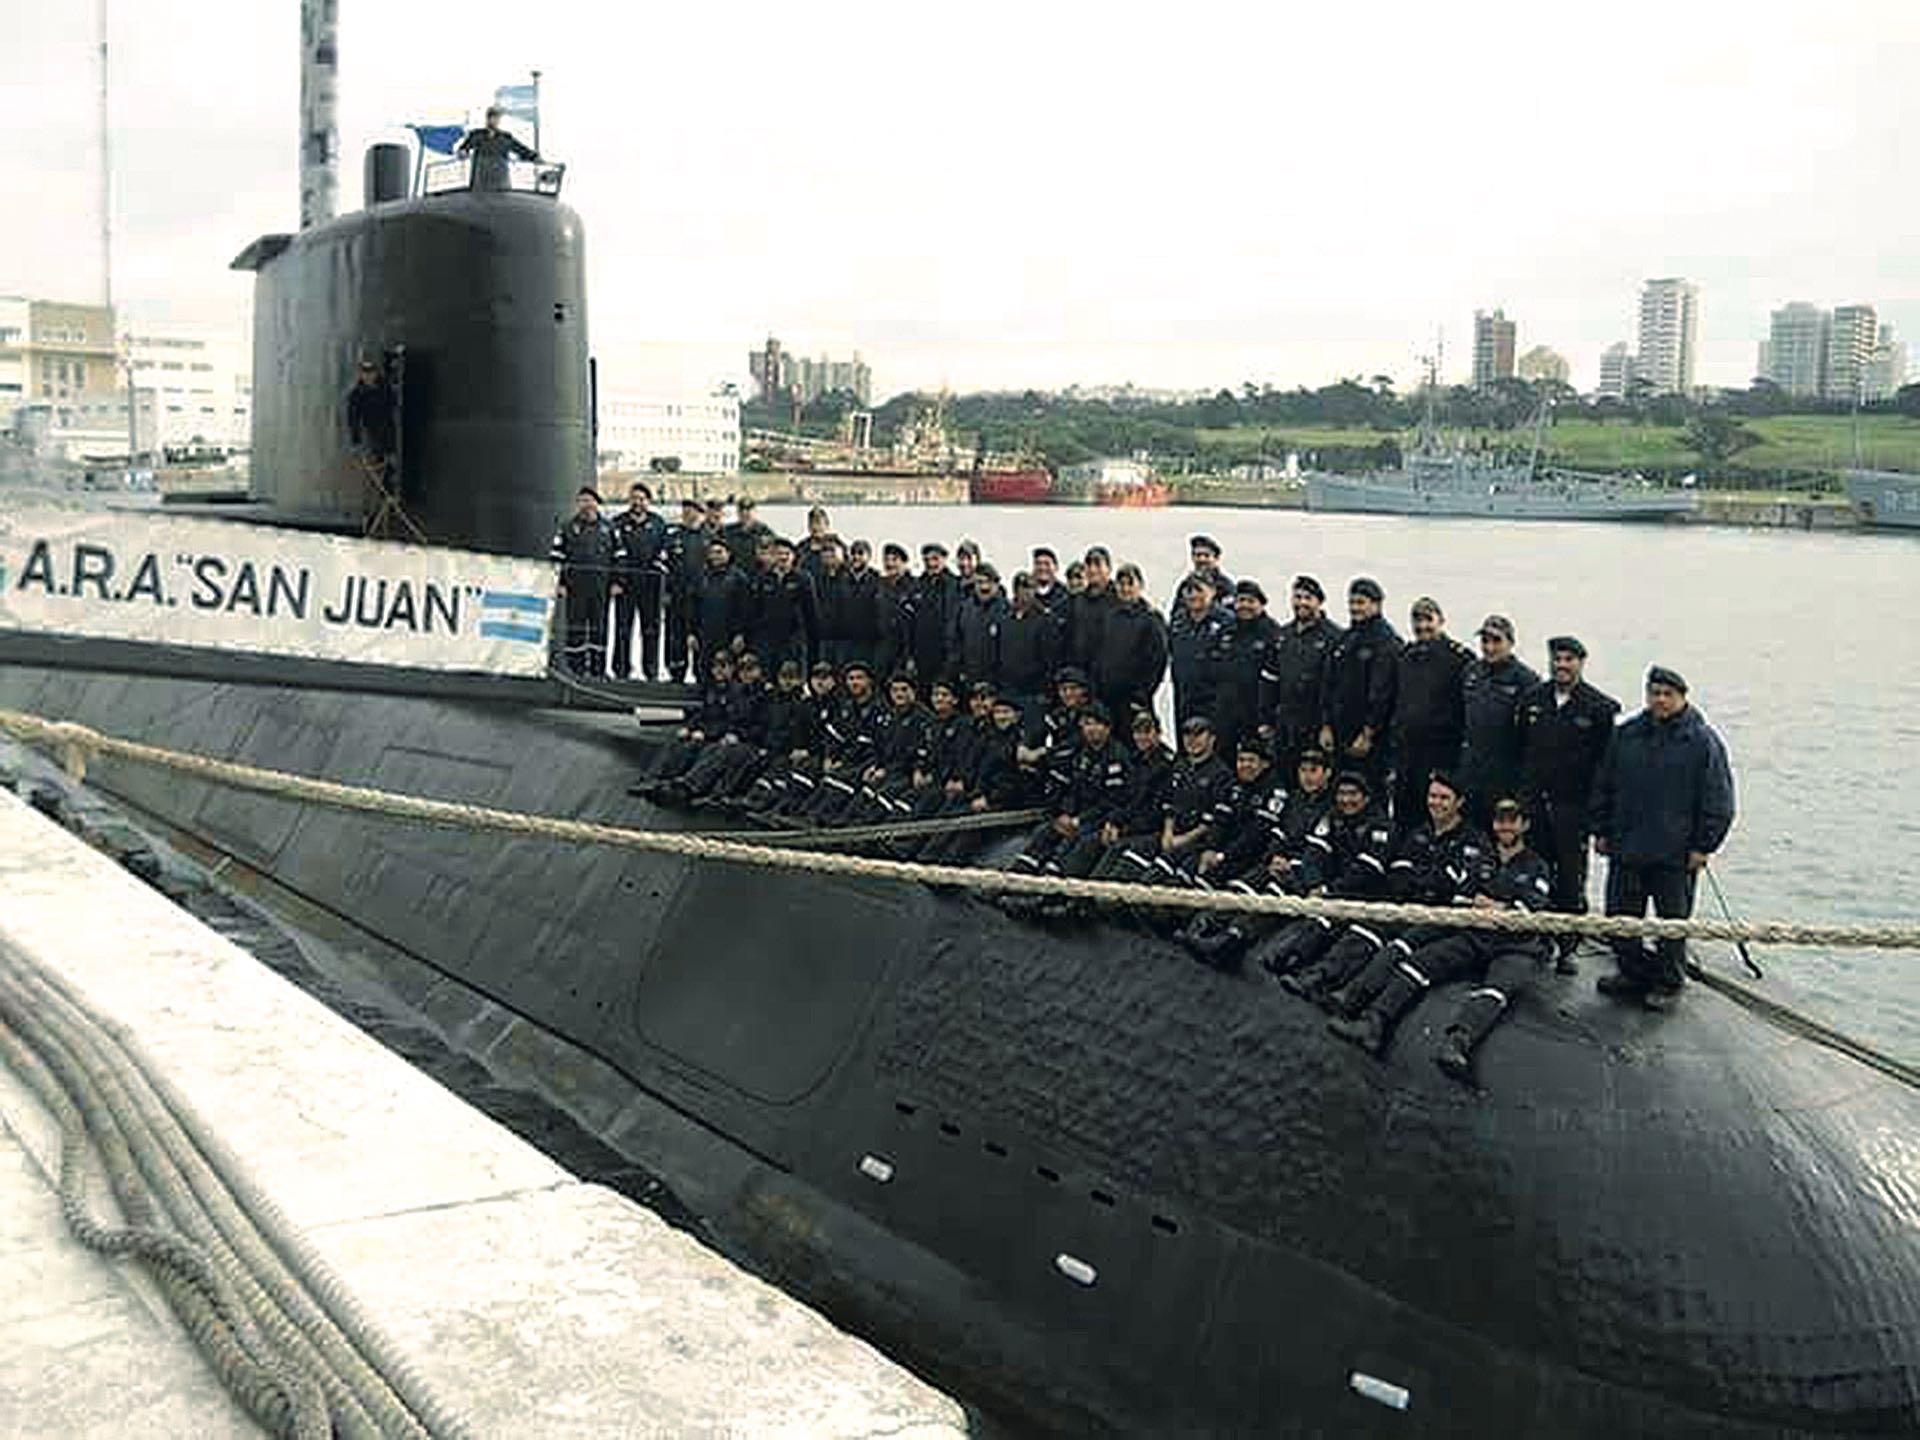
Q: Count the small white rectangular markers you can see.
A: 3